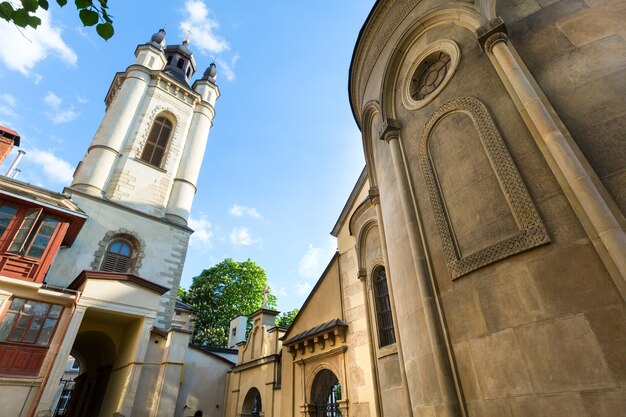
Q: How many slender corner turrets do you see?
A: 2